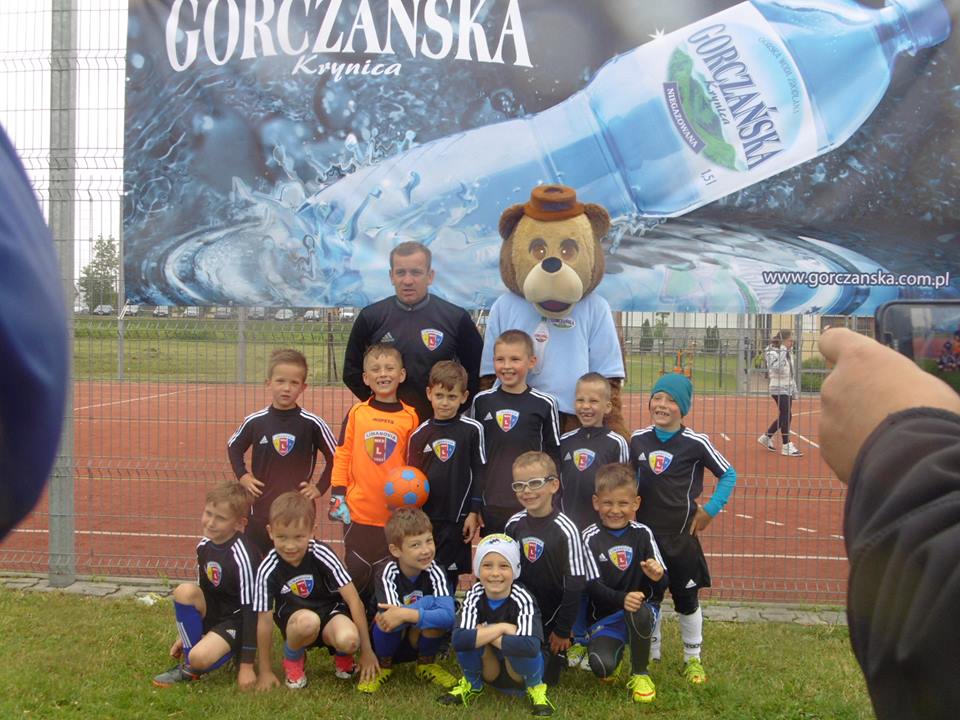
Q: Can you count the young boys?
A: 12